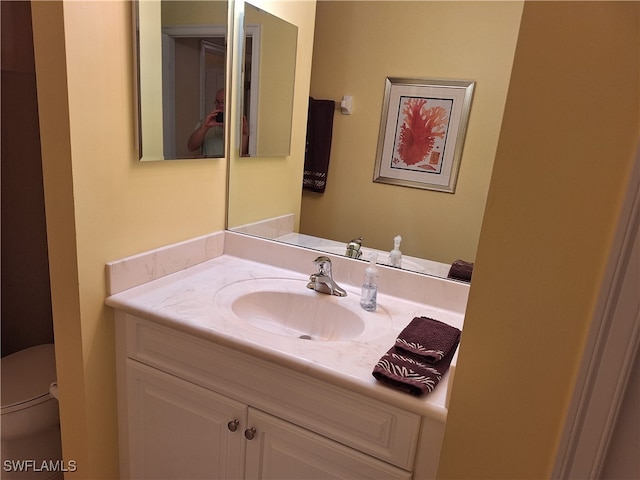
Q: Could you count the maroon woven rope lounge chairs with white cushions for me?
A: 0